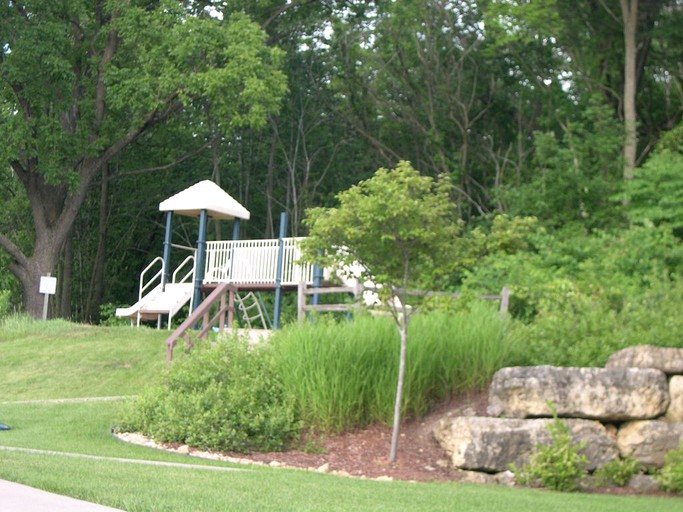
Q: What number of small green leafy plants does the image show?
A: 3